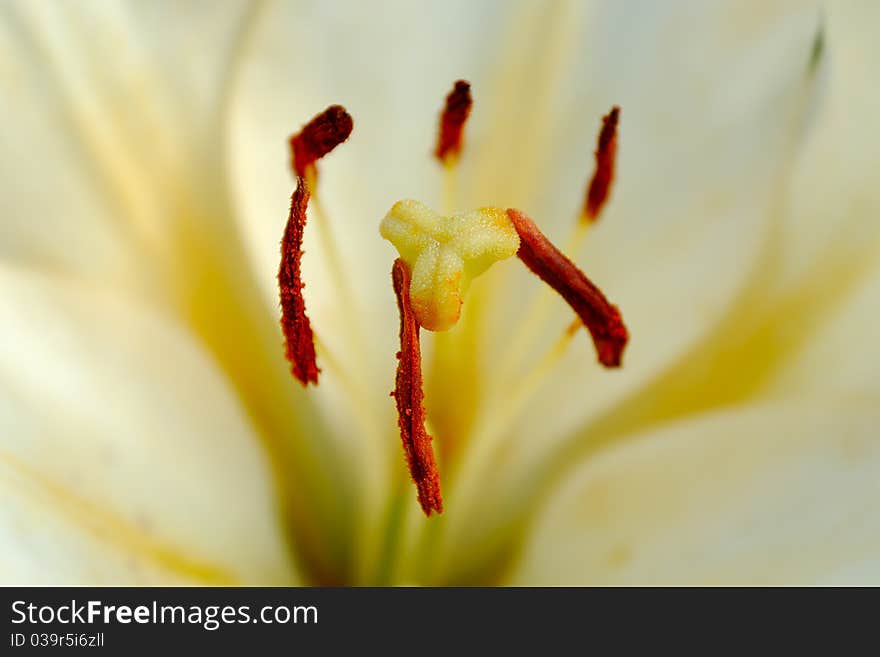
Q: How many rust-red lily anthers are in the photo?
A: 6